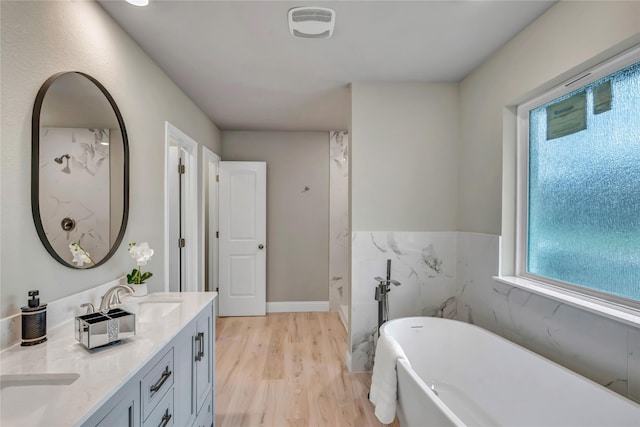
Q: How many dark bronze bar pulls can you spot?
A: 4